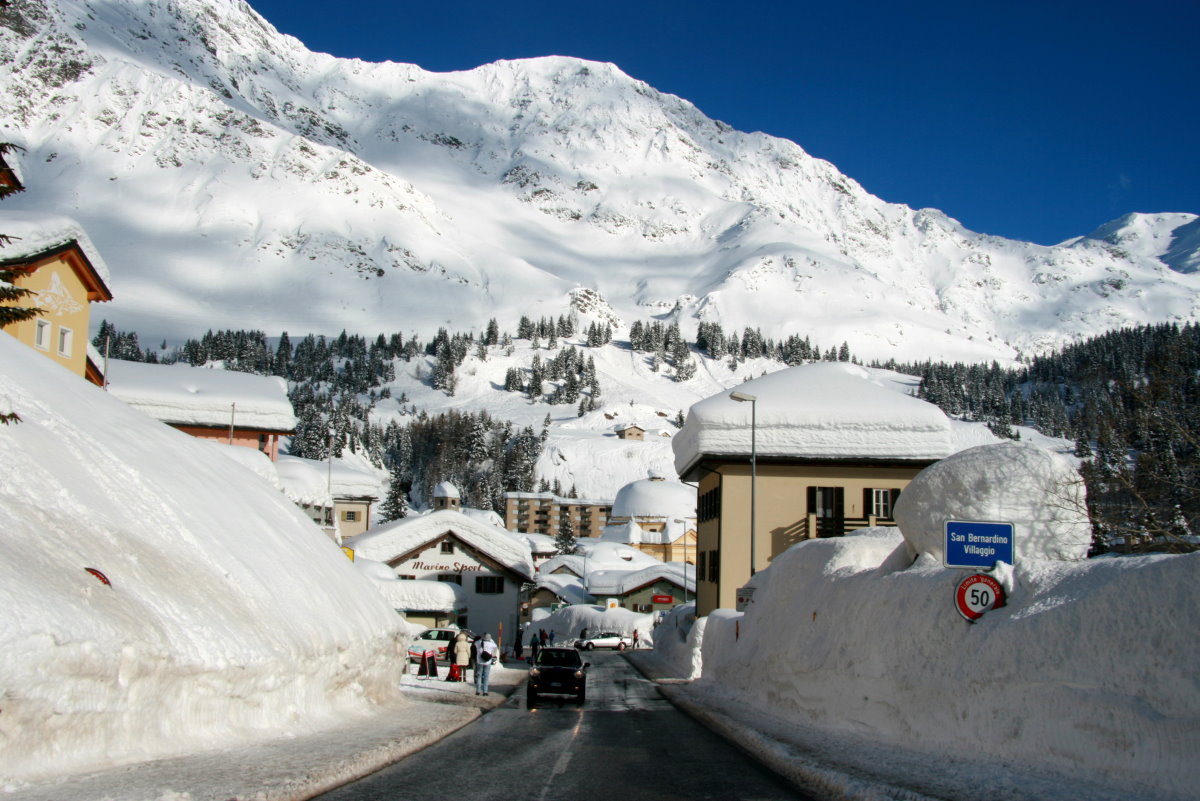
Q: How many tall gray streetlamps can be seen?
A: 2